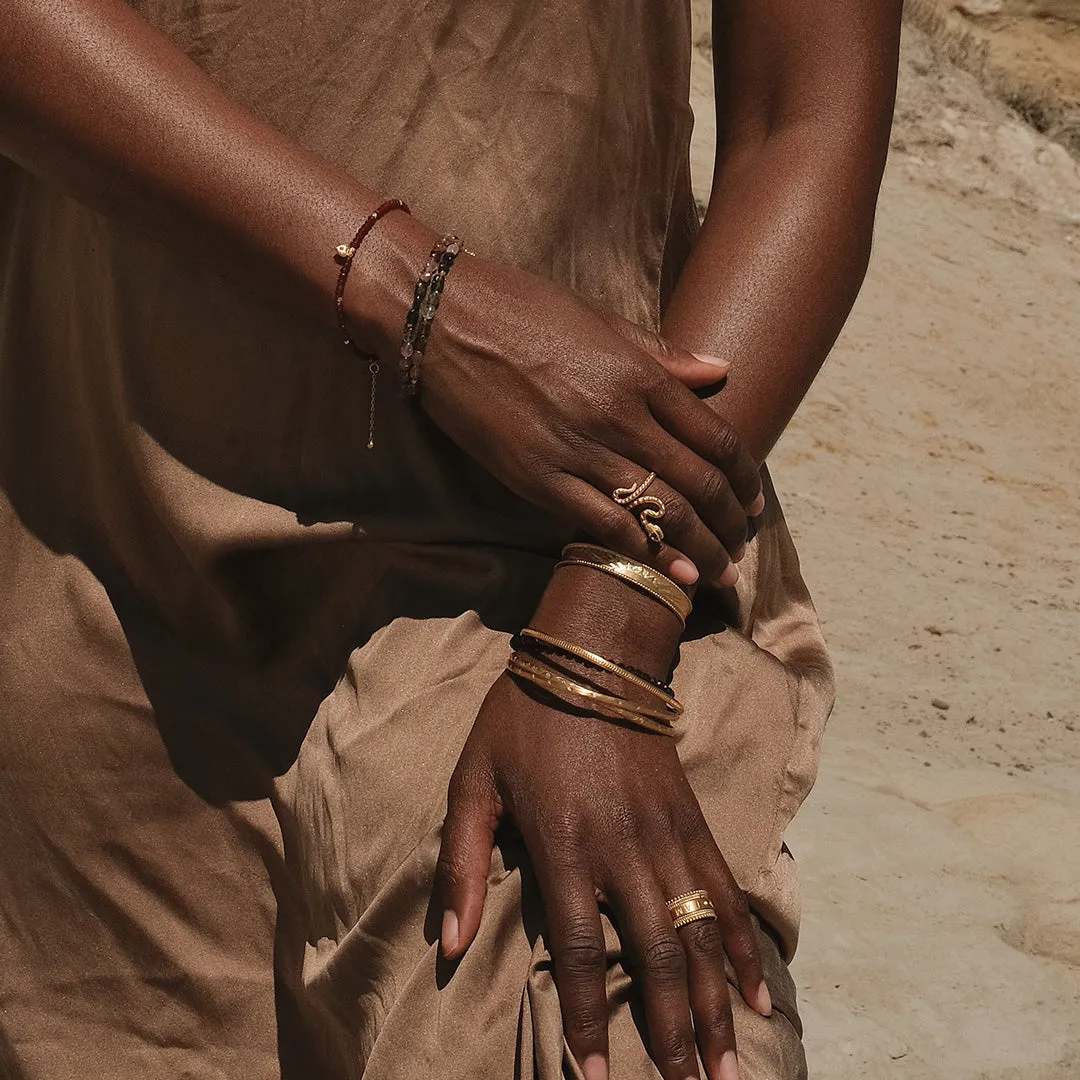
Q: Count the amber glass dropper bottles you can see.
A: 0